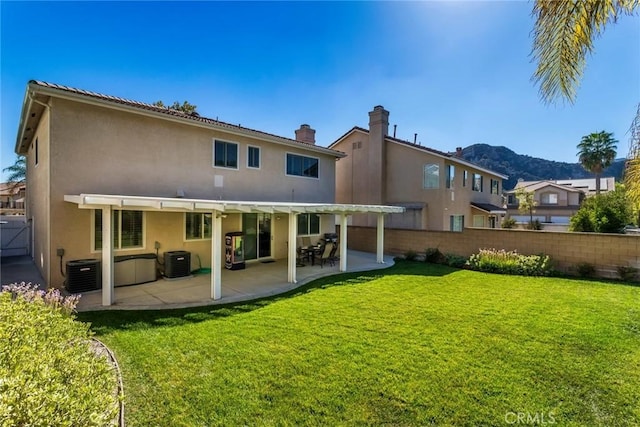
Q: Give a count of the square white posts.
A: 5